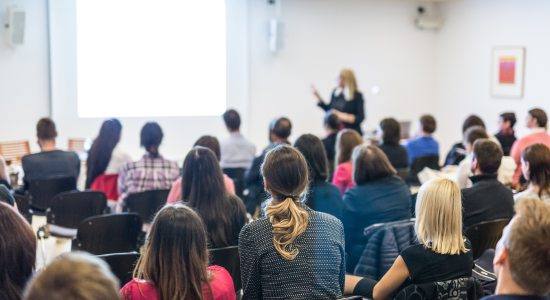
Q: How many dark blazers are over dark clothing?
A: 1